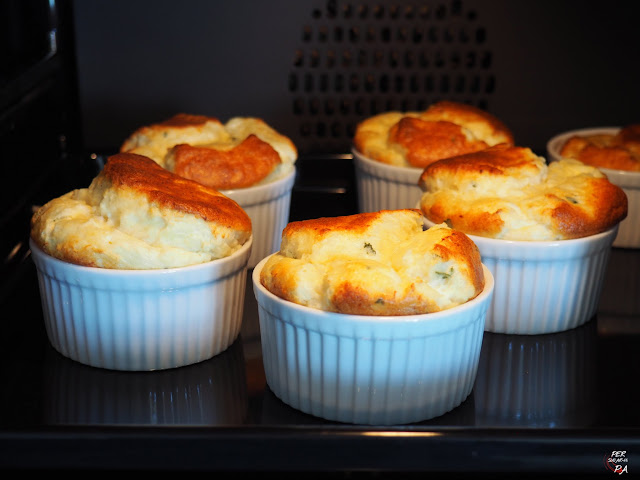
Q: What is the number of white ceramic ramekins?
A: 6